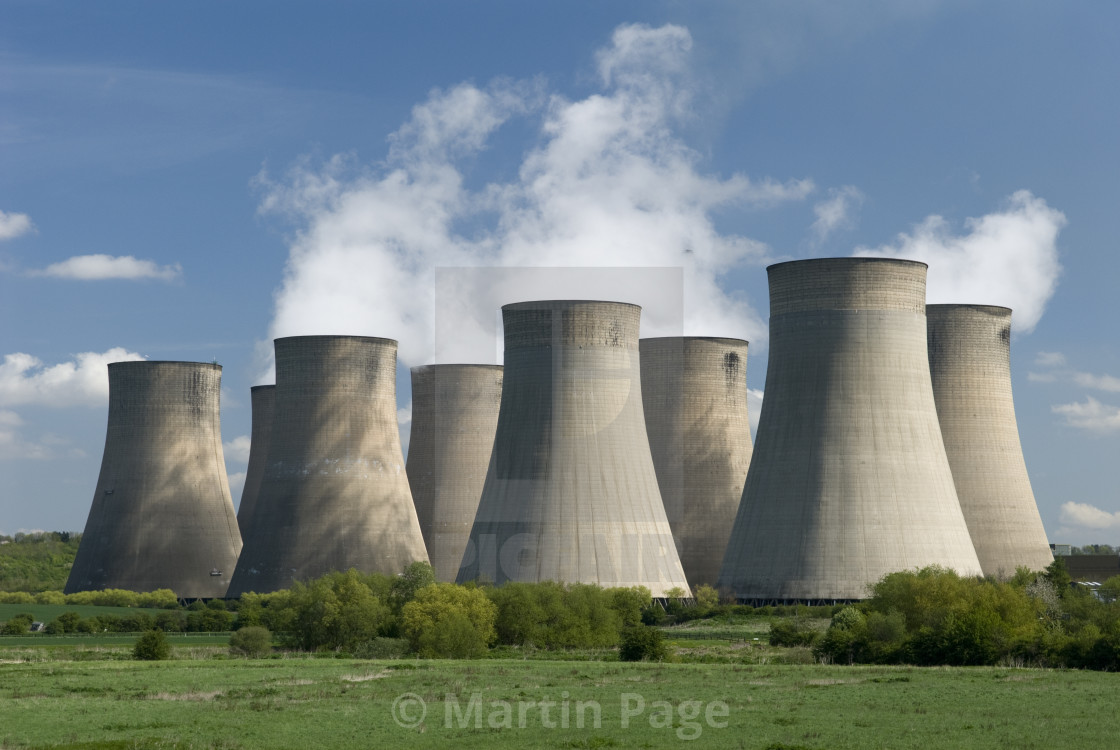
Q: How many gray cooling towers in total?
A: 8